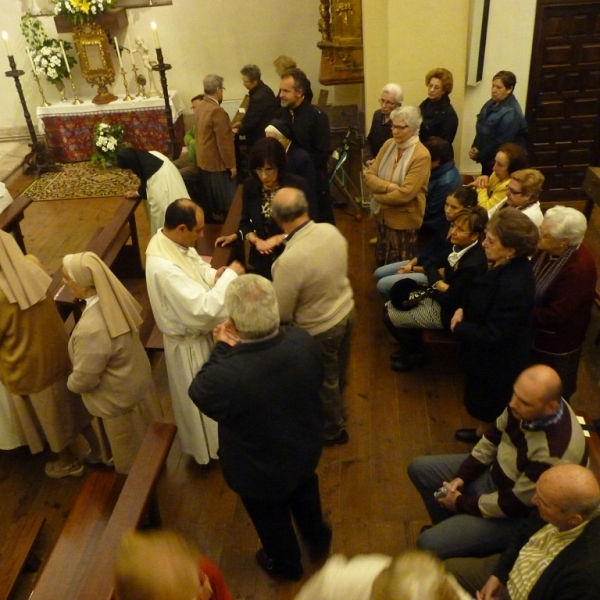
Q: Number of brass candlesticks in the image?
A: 4